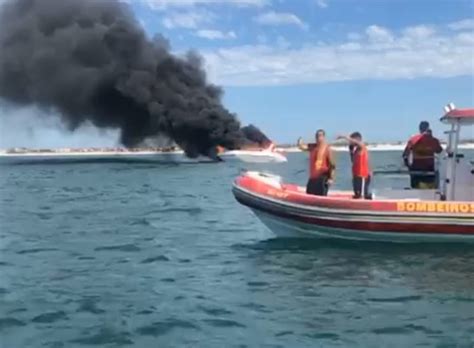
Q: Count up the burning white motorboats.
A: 1